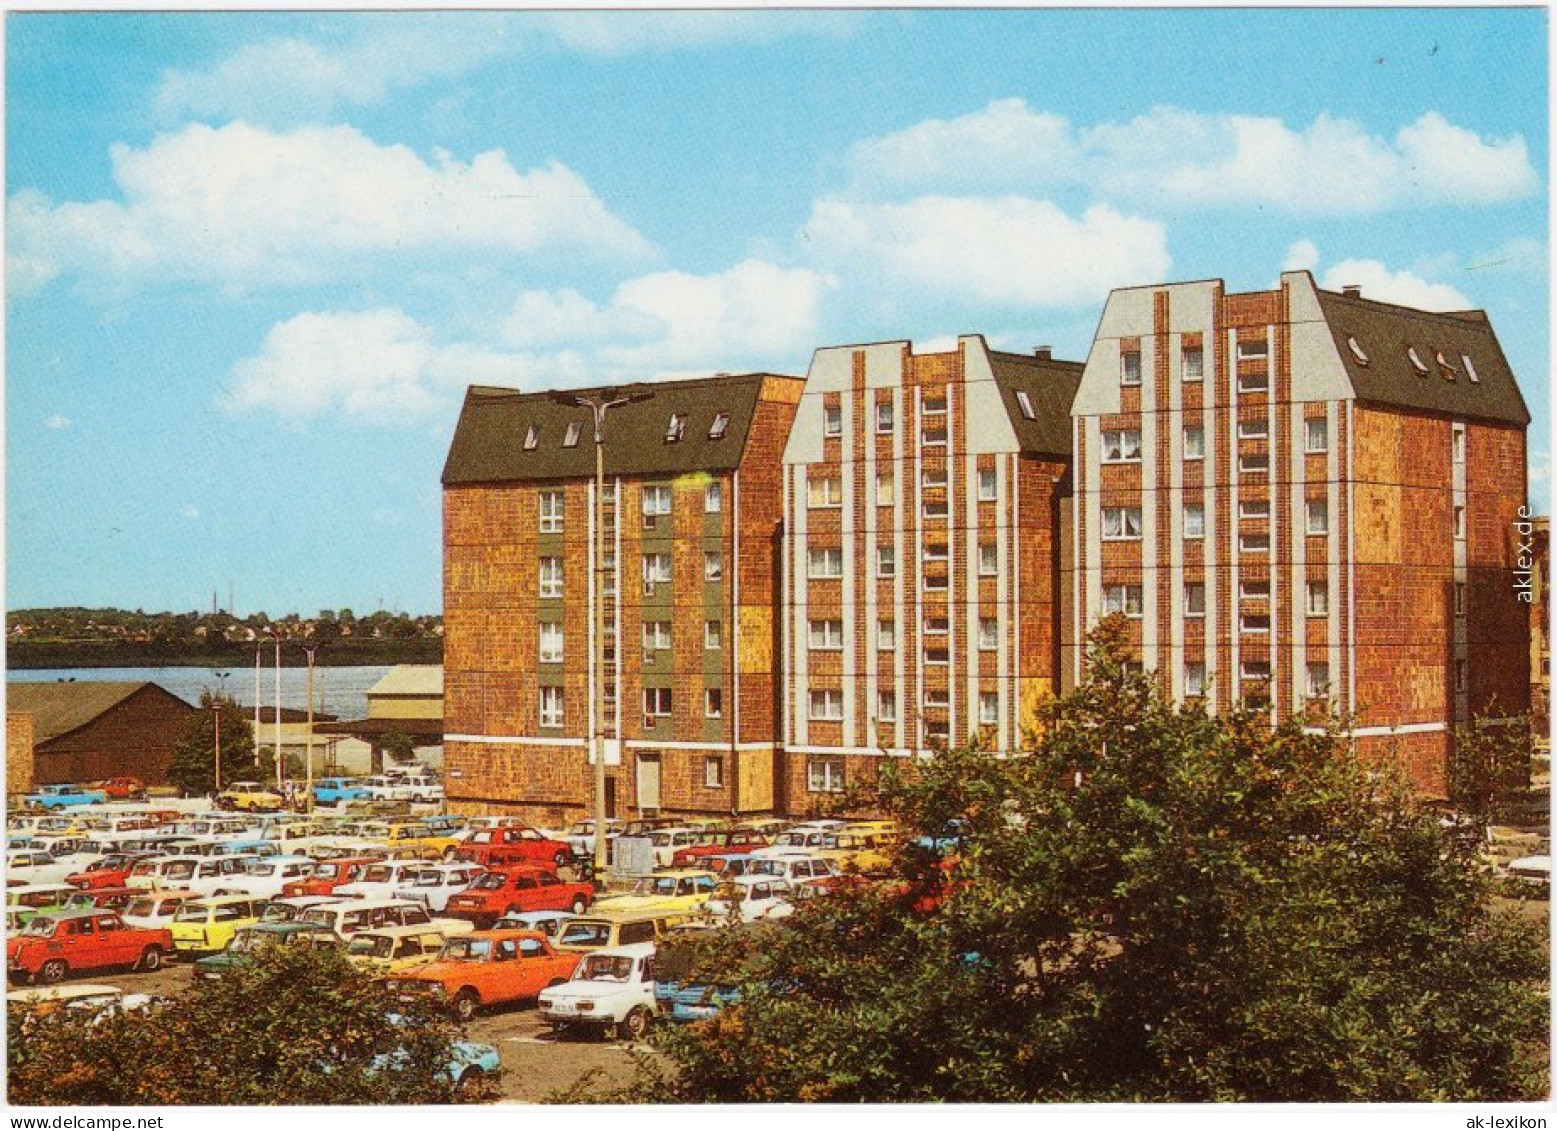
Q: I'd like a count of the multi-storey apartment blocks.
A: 3